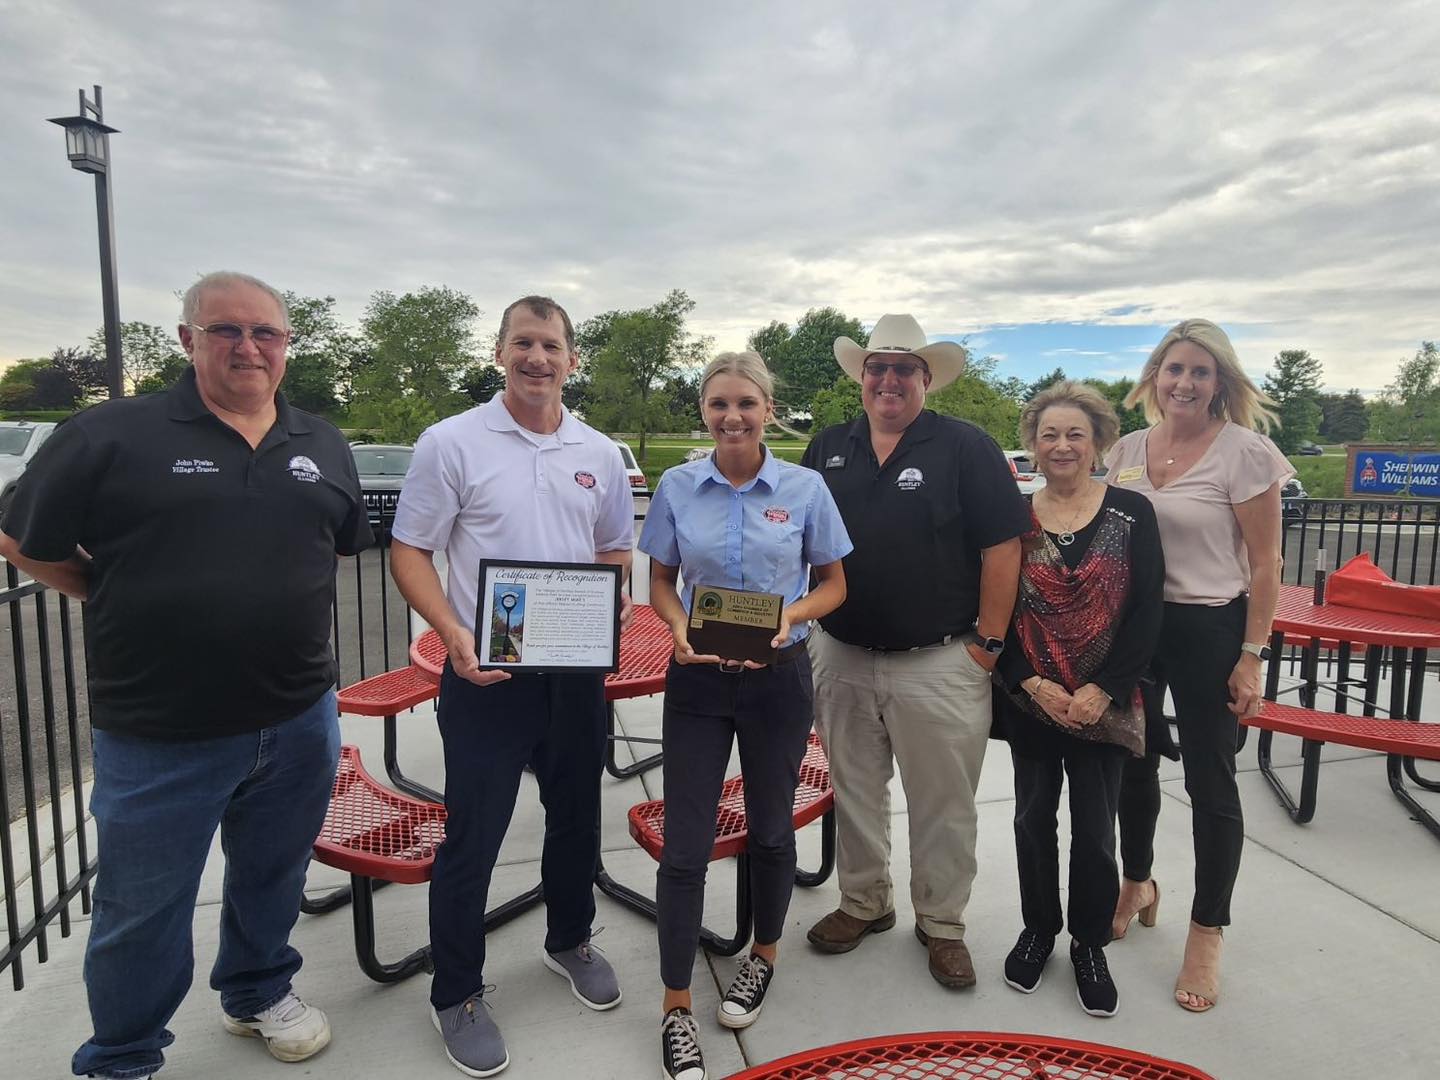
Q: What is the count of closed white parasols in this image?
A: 0